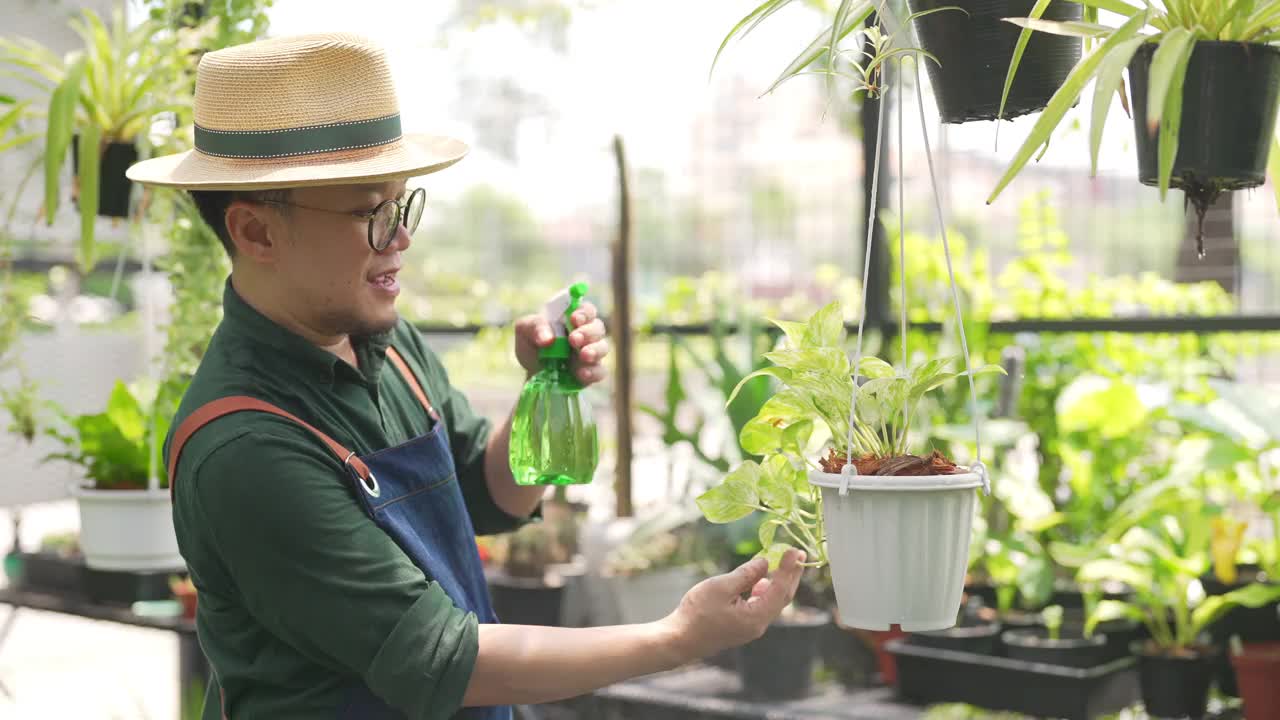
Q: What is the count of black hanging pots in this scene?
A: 3